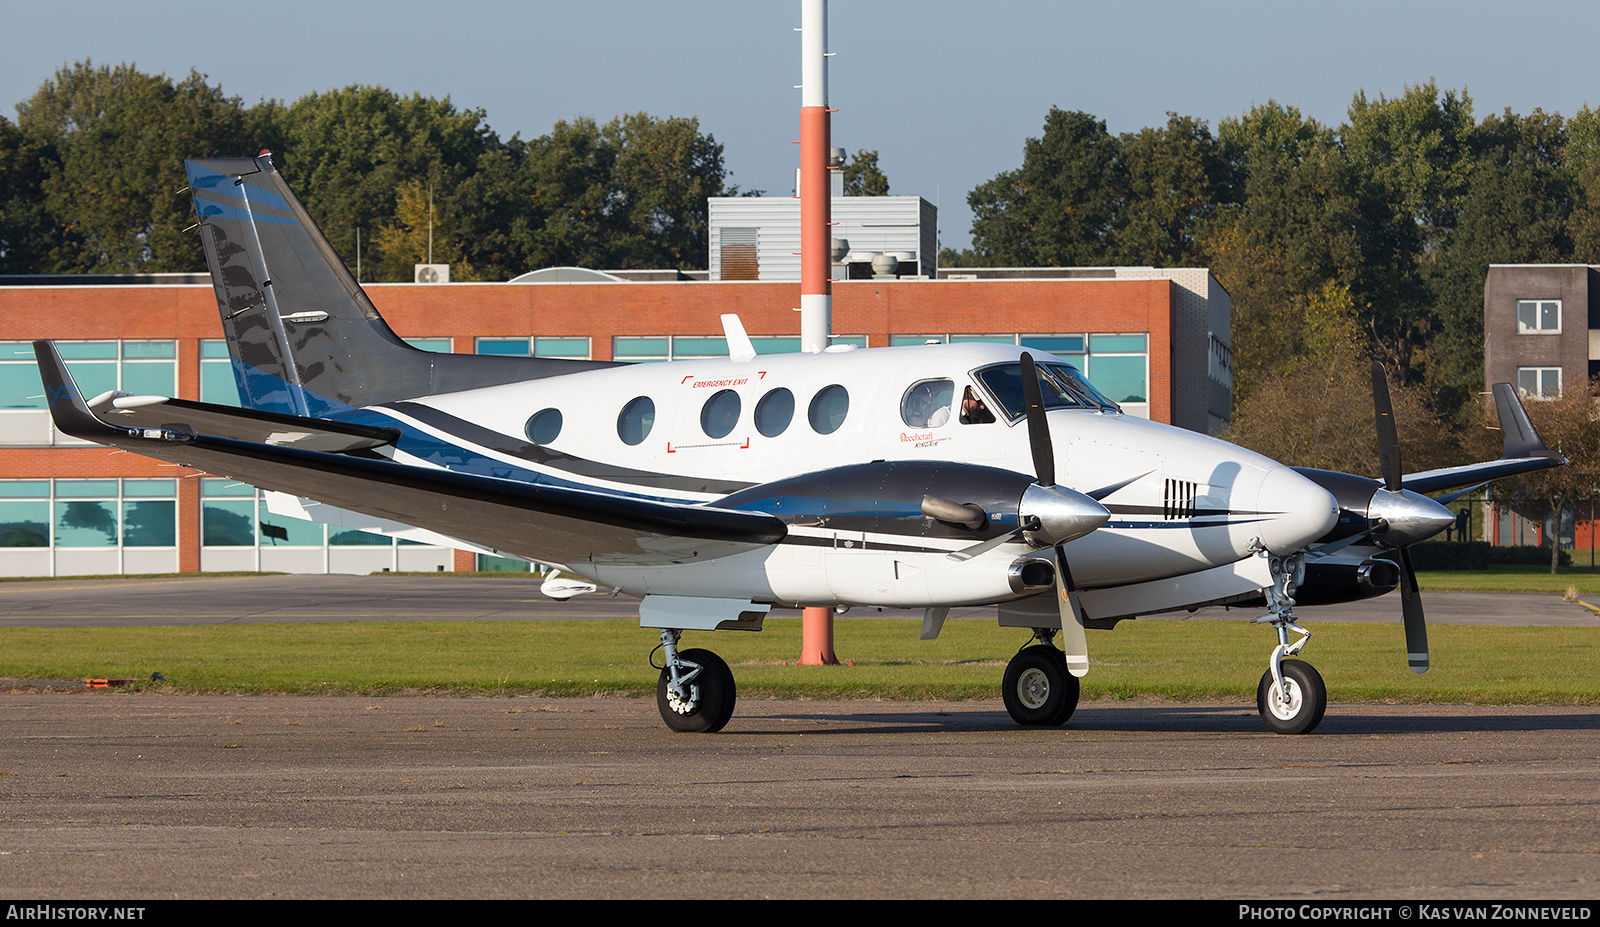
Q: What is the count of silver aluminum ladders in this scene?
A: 0